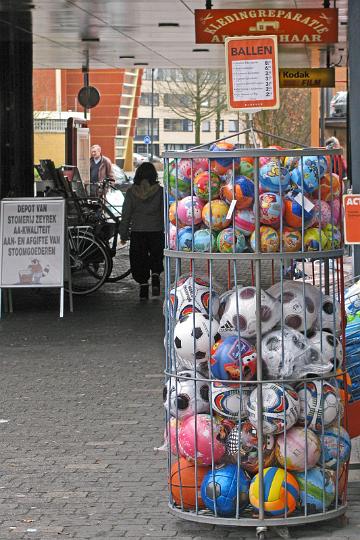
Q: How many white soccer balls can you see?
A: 11